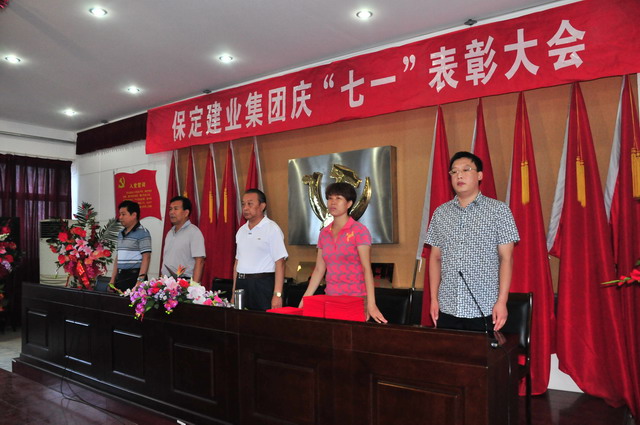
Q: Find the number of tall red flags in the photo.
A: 10